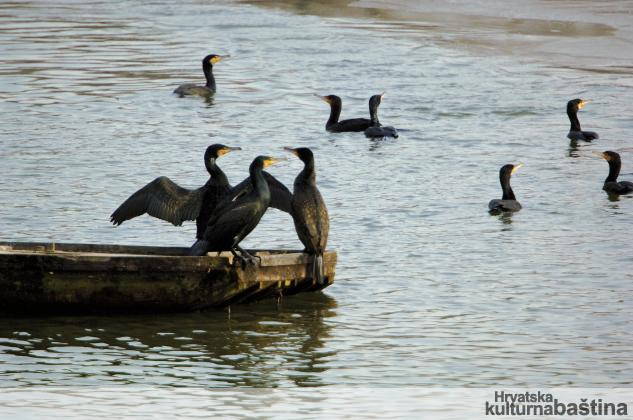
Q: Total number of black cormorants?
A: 9